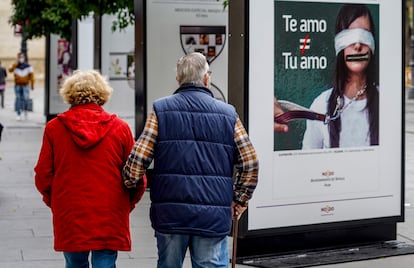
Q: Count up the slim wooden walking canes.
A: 1